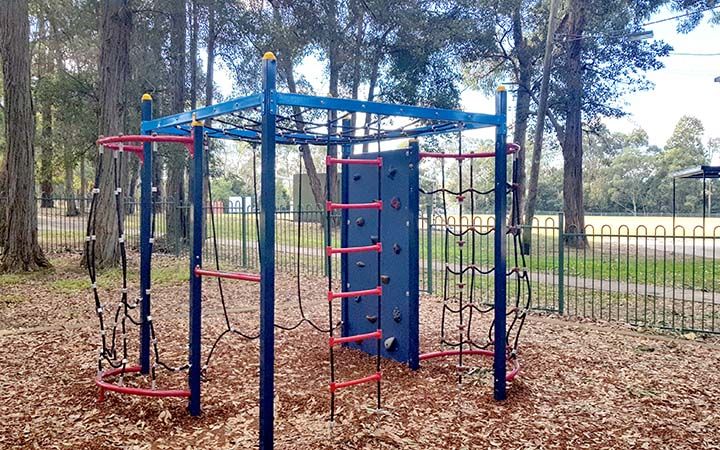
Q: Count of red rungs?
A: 6